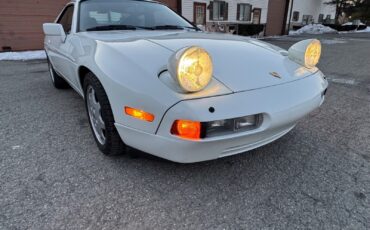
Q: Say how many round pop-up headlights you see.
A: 2